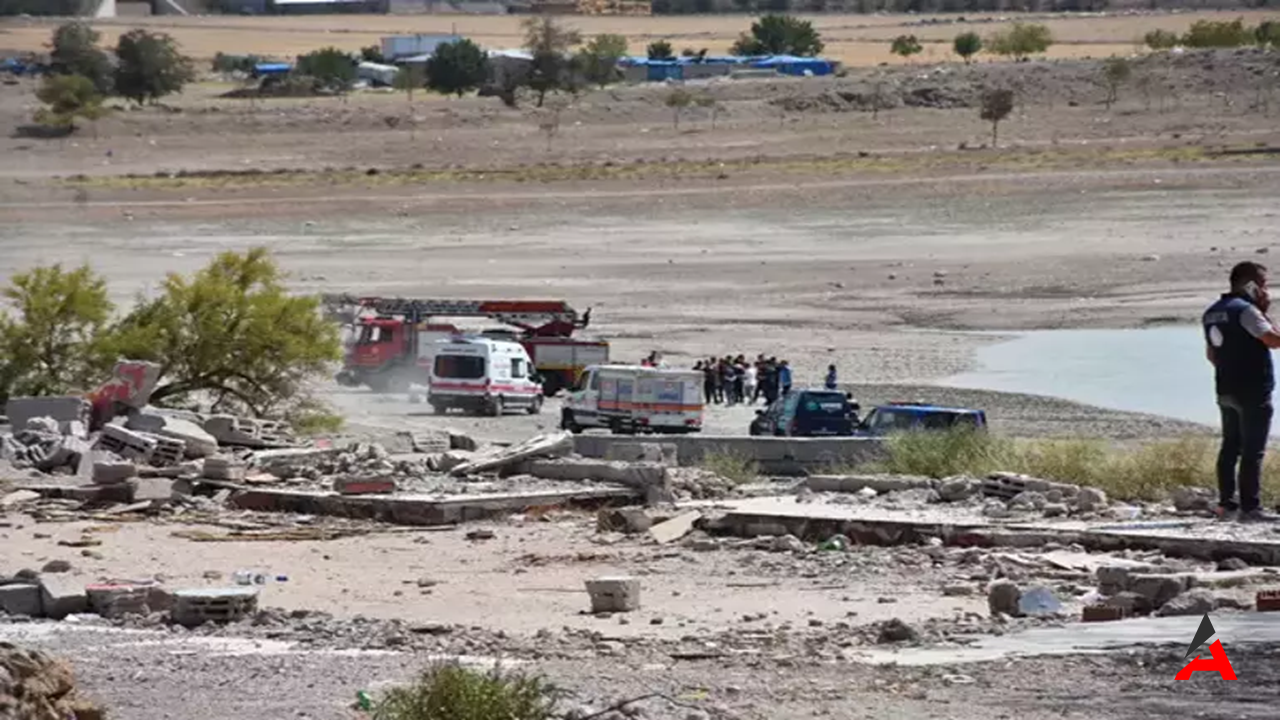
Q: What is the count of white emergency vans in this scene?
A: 2